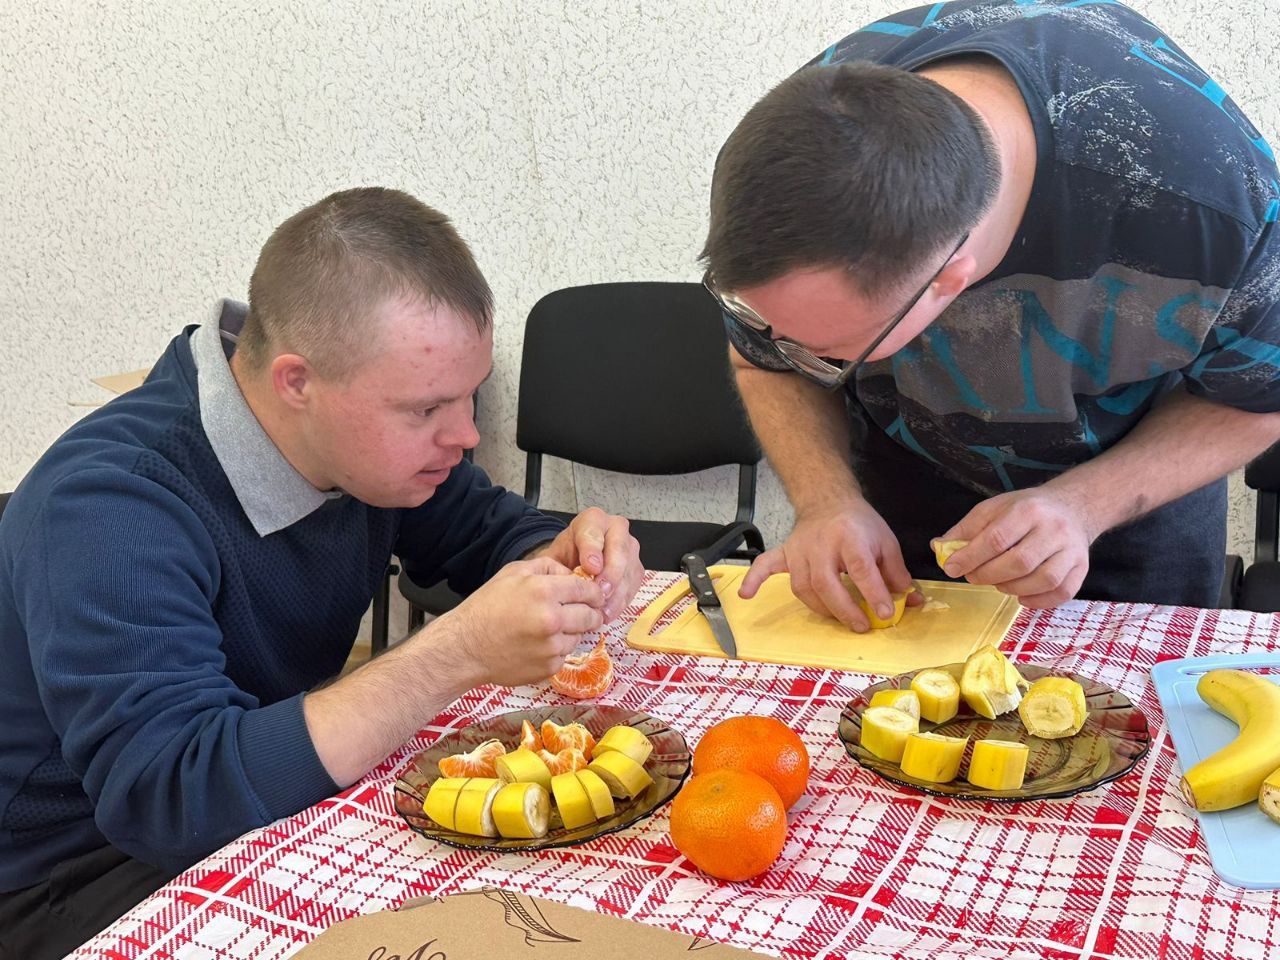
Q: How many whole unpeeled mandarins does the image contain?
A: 2